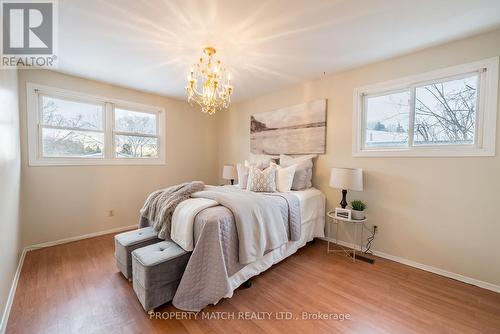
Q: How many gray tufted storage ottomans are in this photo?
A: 2